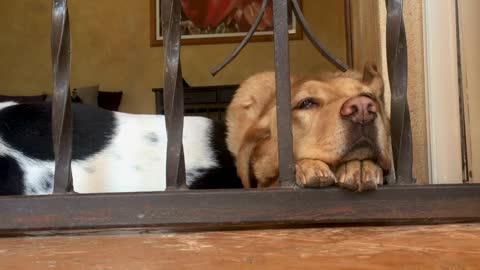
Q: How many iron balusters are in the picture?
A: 4